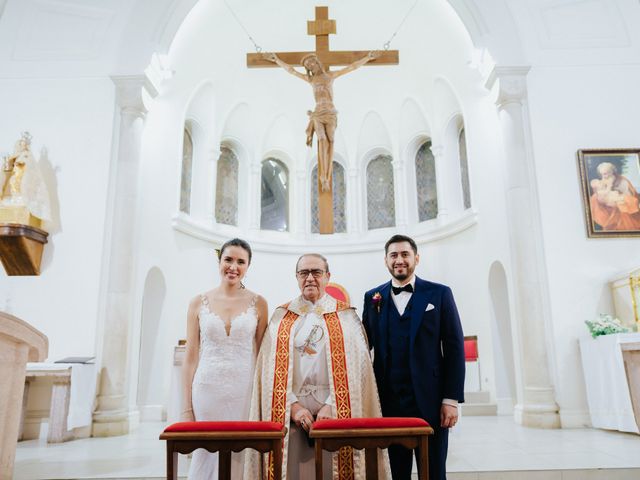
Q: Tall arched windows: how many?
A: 7